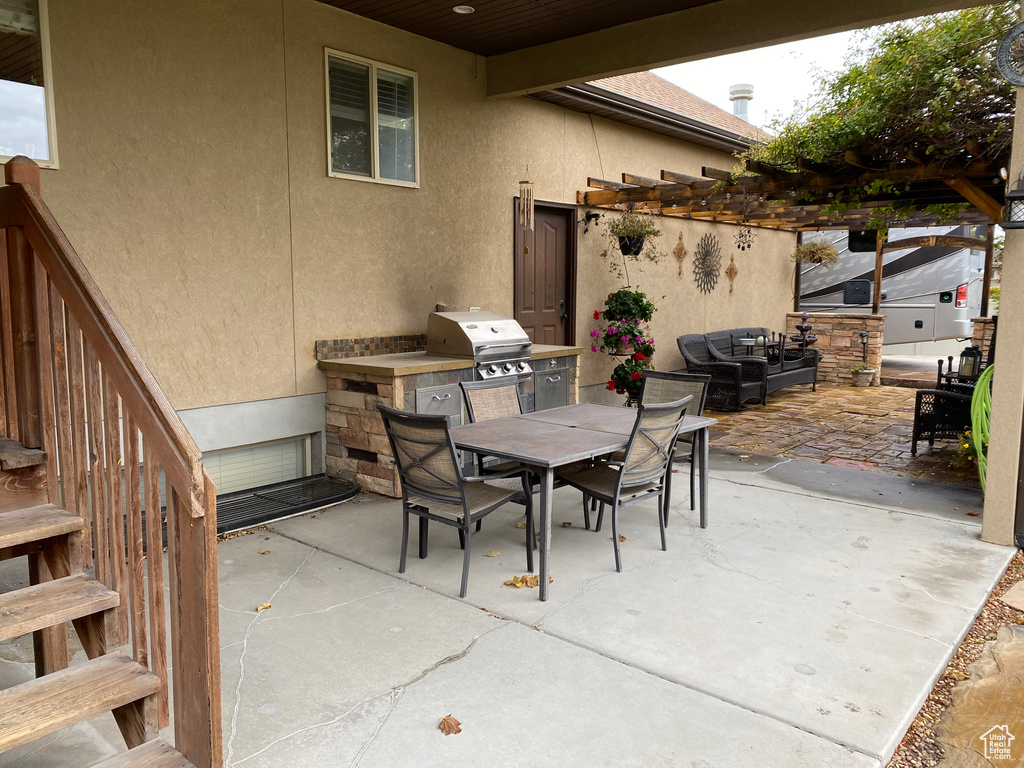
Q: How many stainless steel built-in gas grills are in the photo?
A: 1